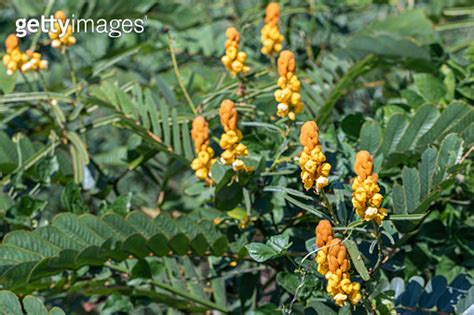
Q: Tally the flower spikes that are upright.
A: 11